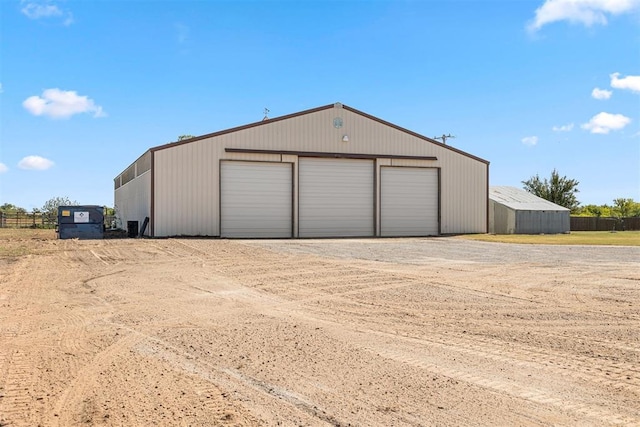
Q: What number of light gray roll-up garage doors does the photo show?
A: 3